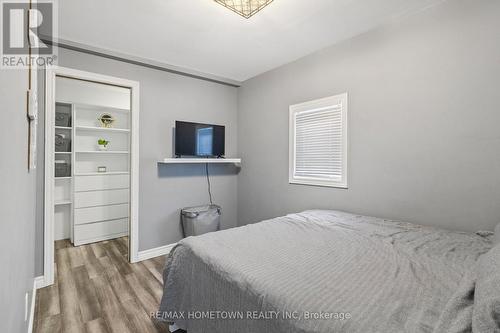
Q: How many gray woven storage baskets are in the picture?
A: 3